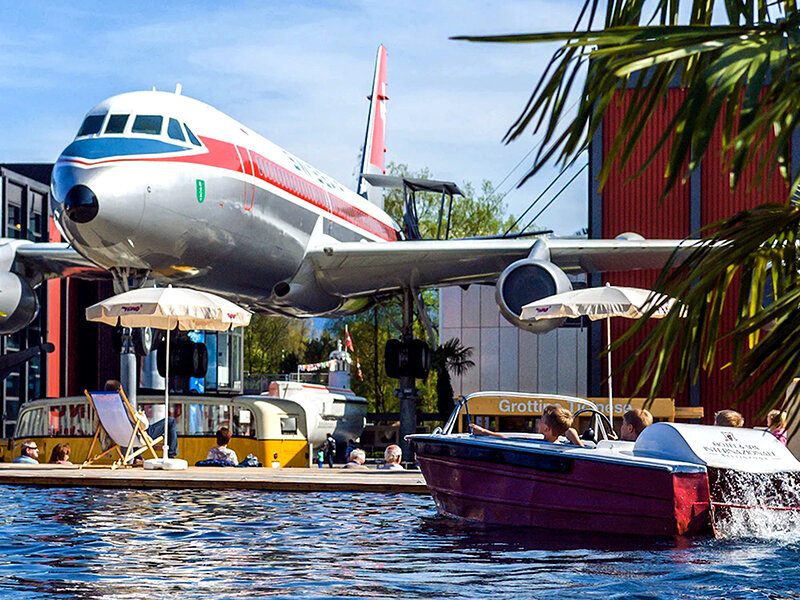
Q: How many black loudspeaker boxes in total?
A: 0